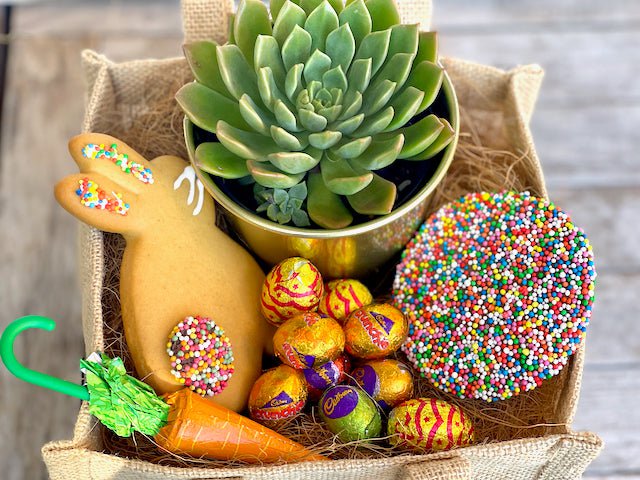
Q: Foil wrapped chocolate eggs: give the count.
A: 9